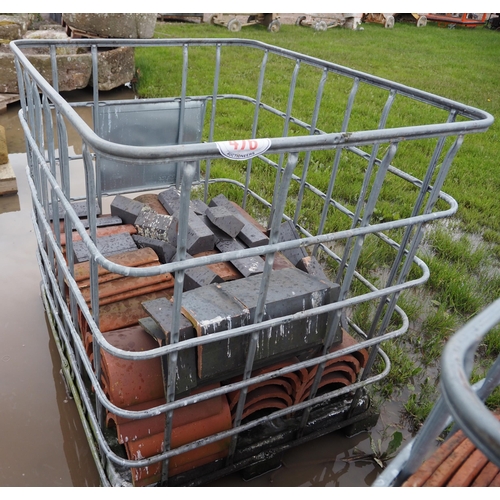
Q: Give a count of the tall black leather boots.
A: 0